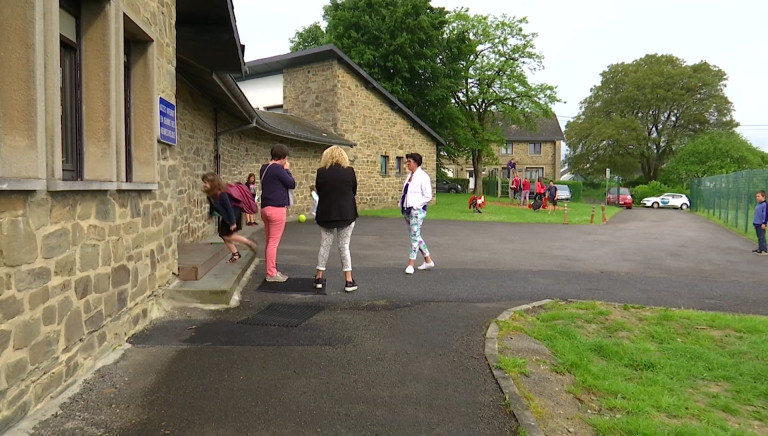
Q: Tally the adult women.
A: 3